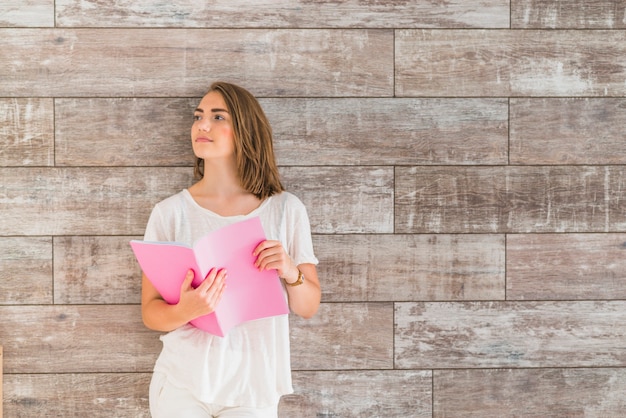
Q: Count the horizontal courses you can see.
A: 7